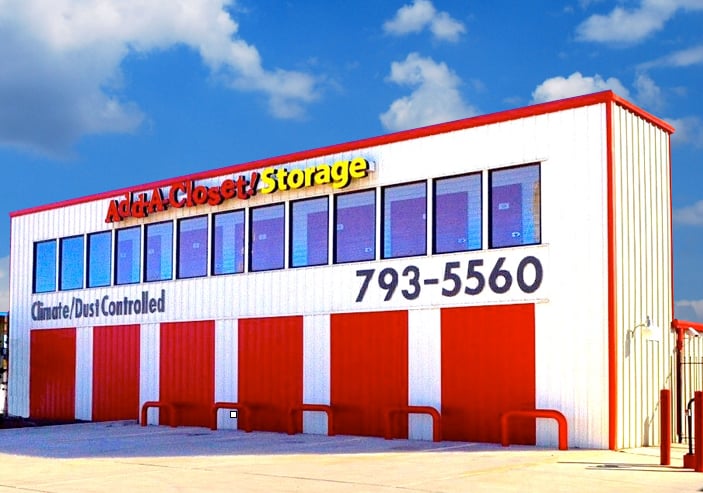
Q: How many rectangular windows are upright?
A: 13